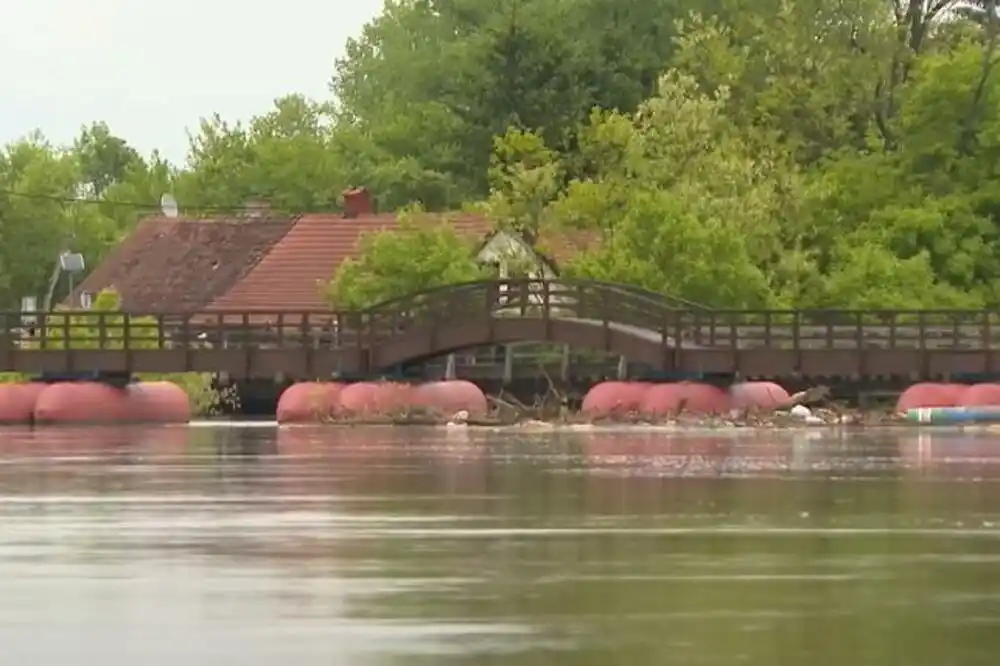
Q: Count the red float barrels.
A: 11